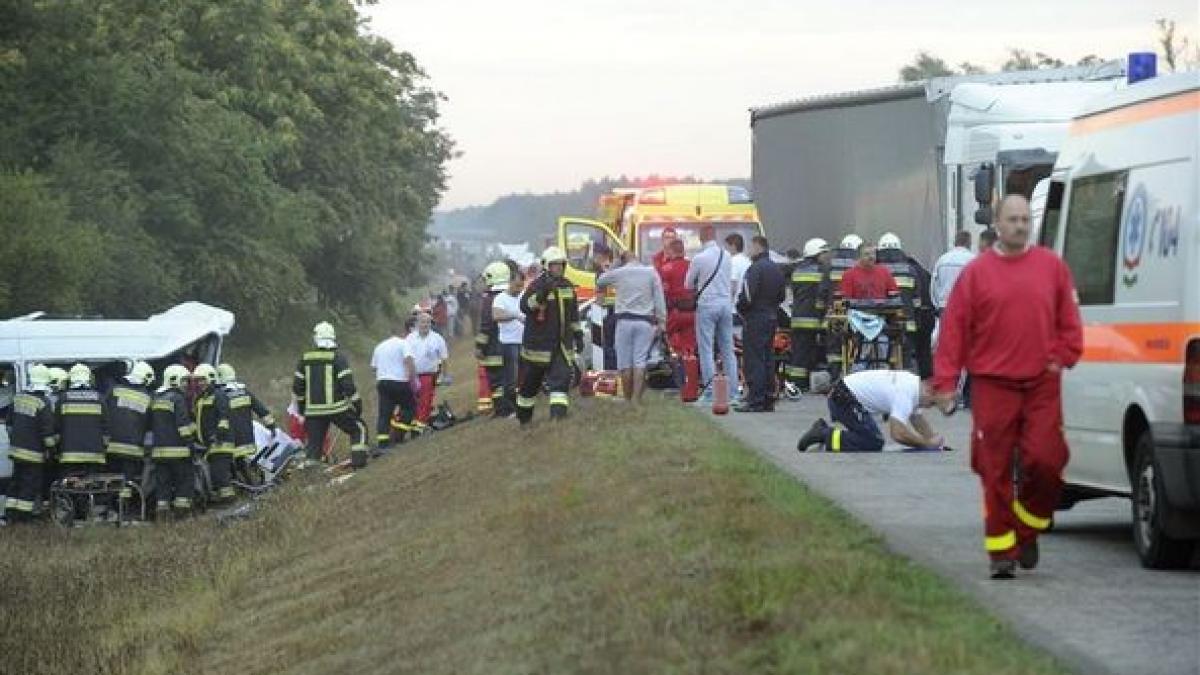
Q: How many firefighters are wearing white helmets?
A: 13